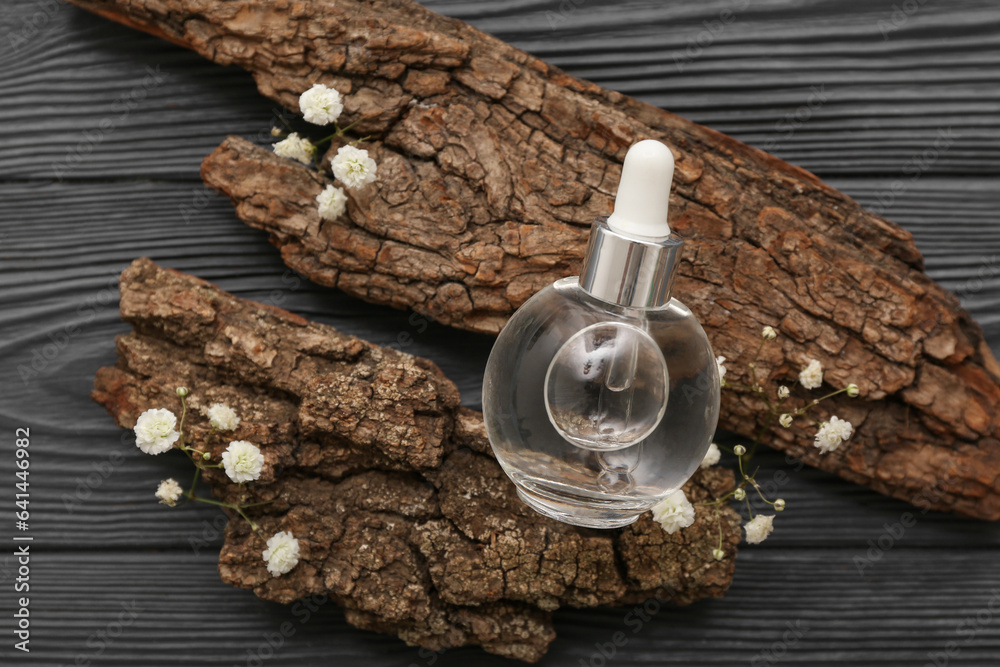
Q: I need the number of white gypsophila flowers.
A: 15